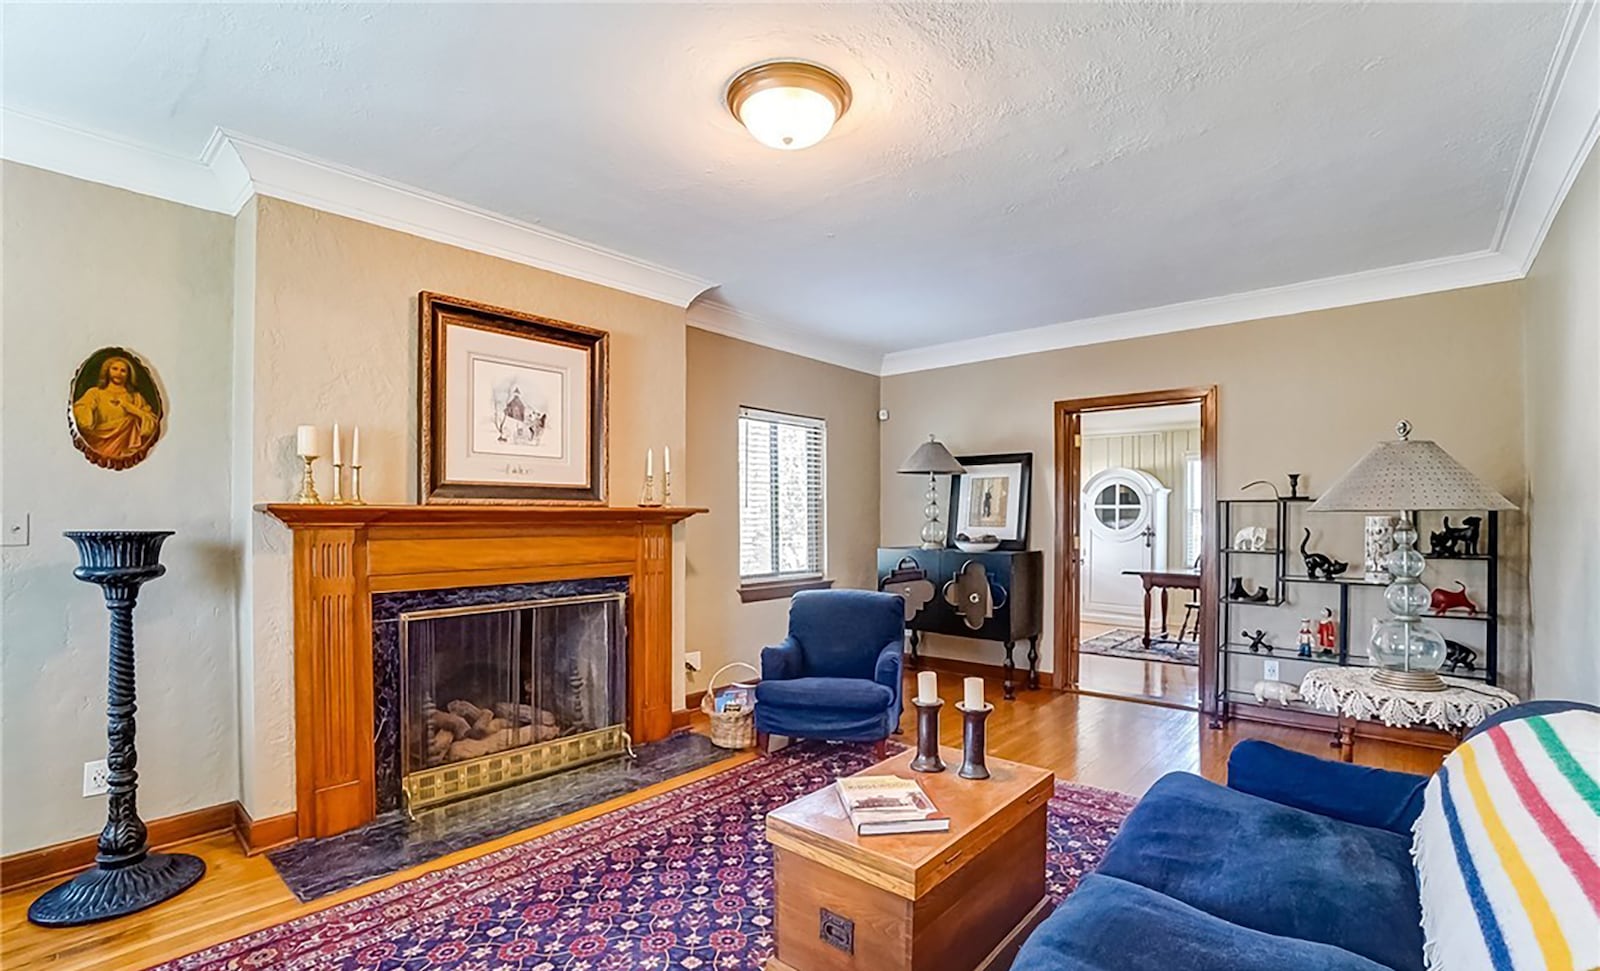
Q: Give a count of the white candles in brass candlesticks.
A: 5